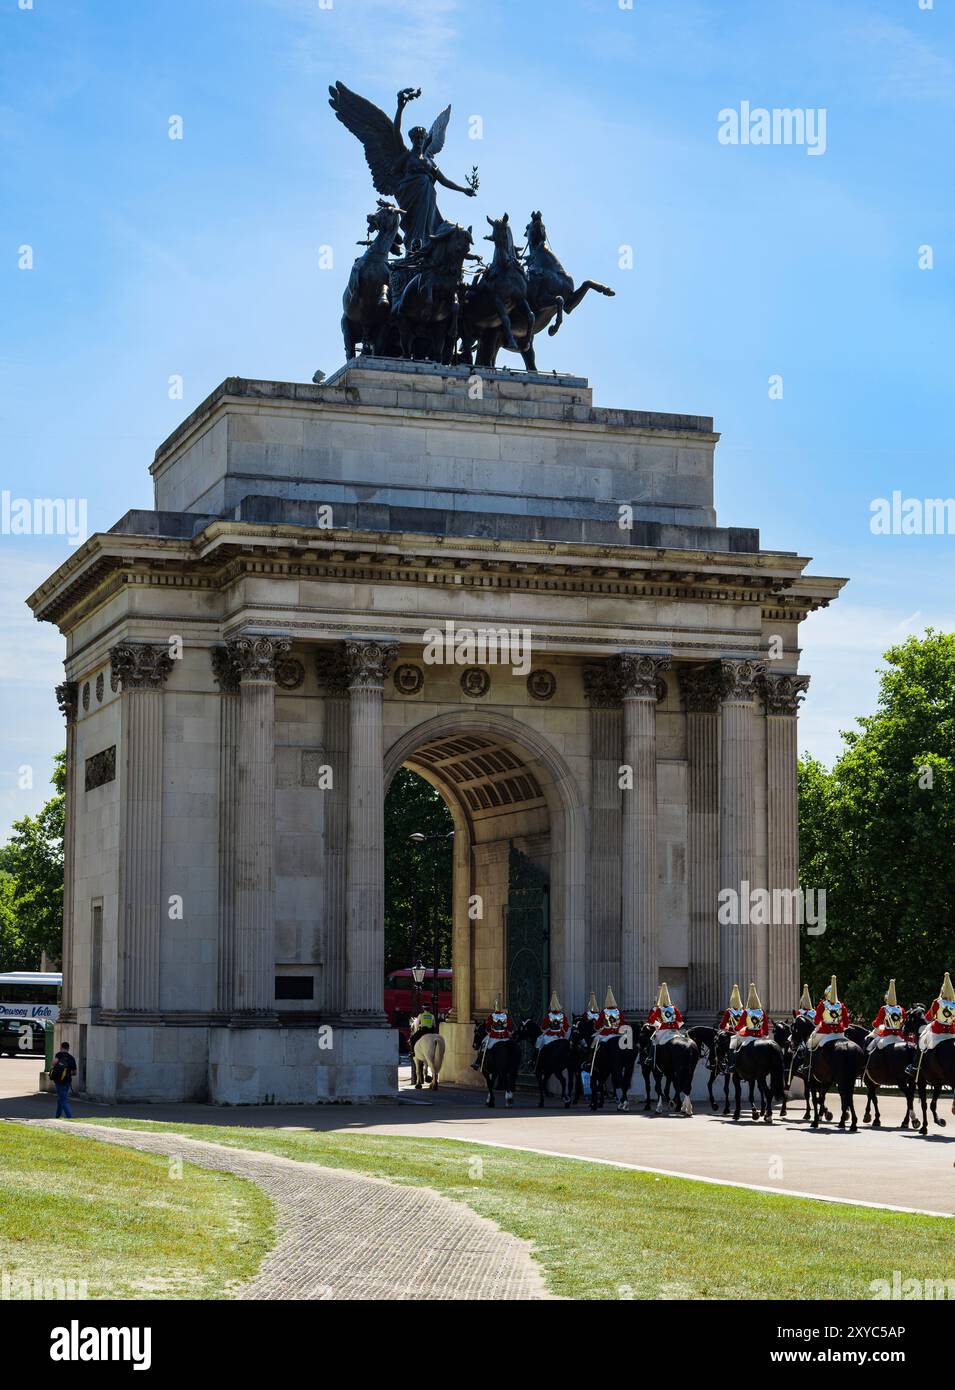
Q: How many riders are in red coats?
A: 11